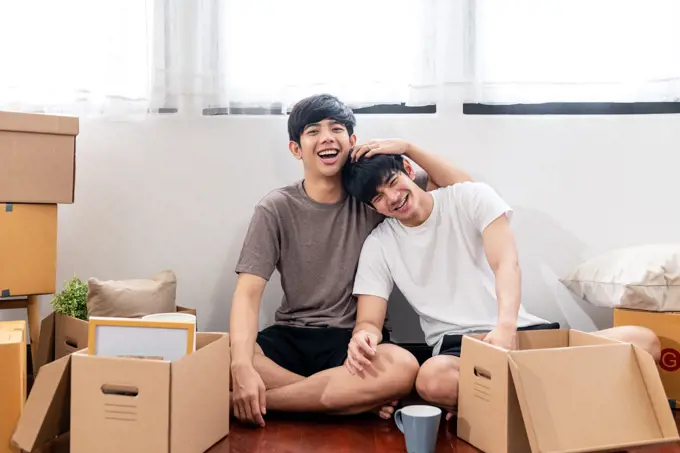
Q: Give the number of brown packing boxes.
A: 7